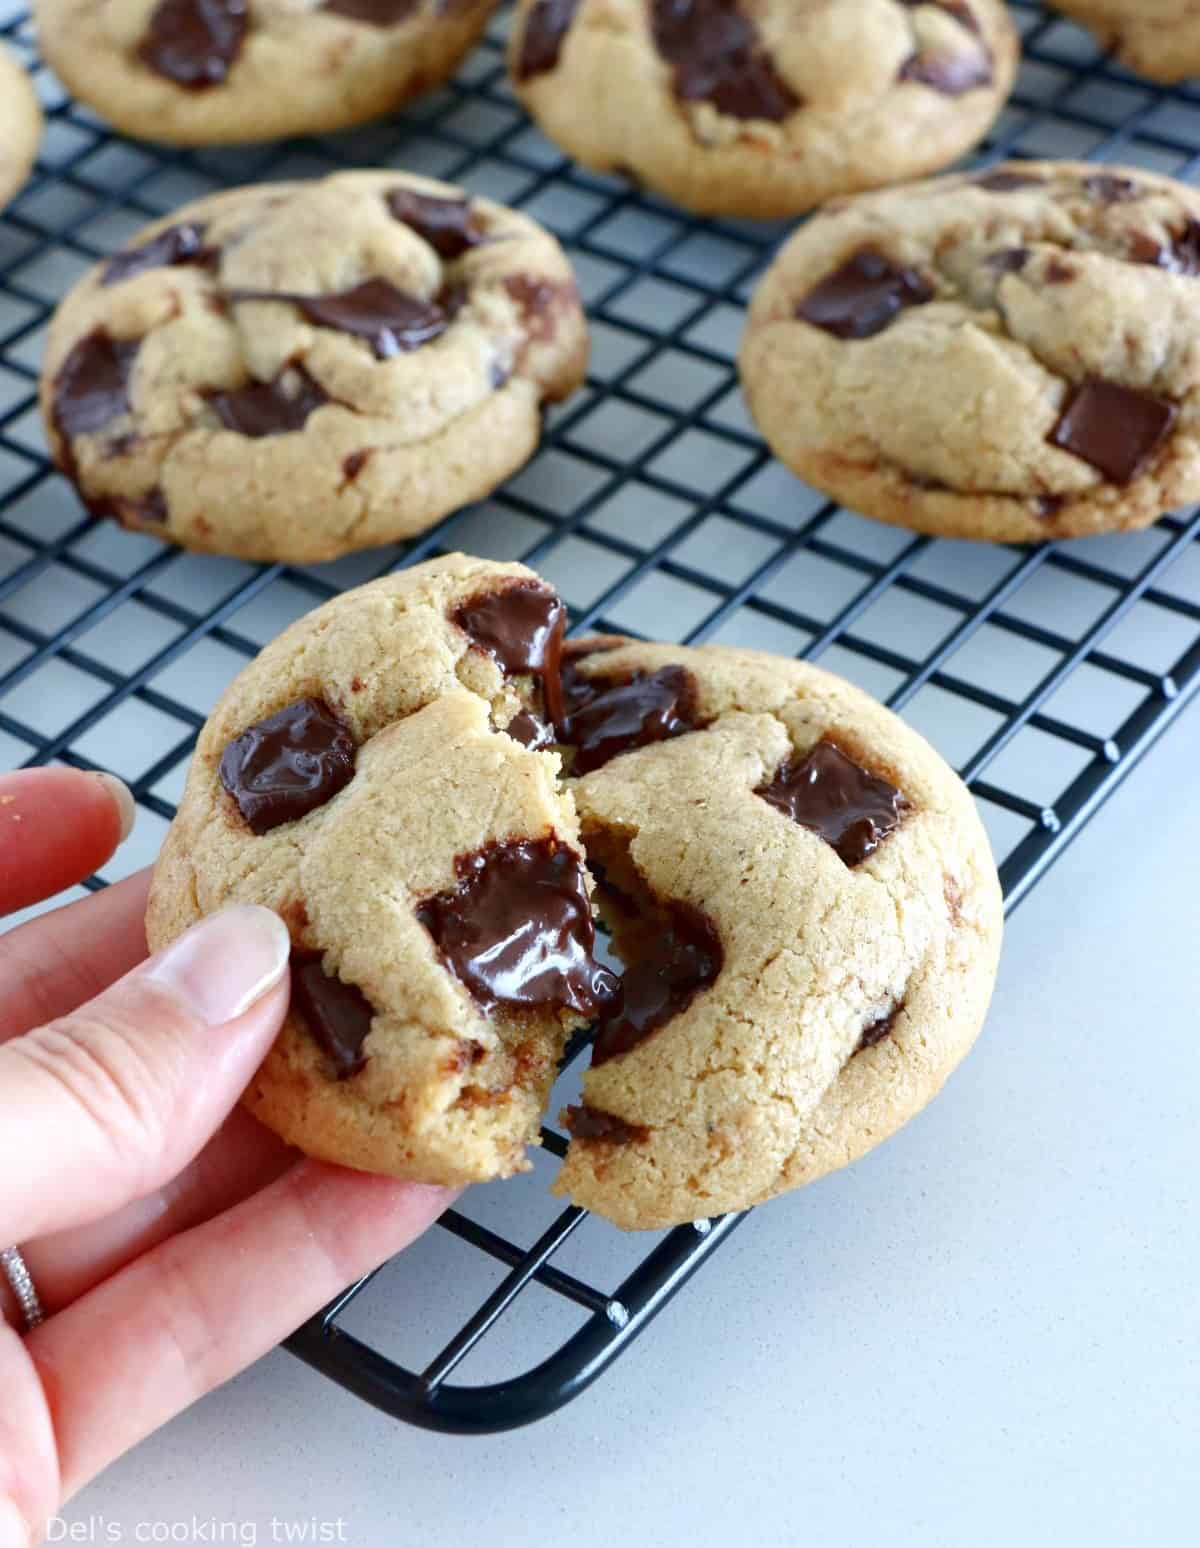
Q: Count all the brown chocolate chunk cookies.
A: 7